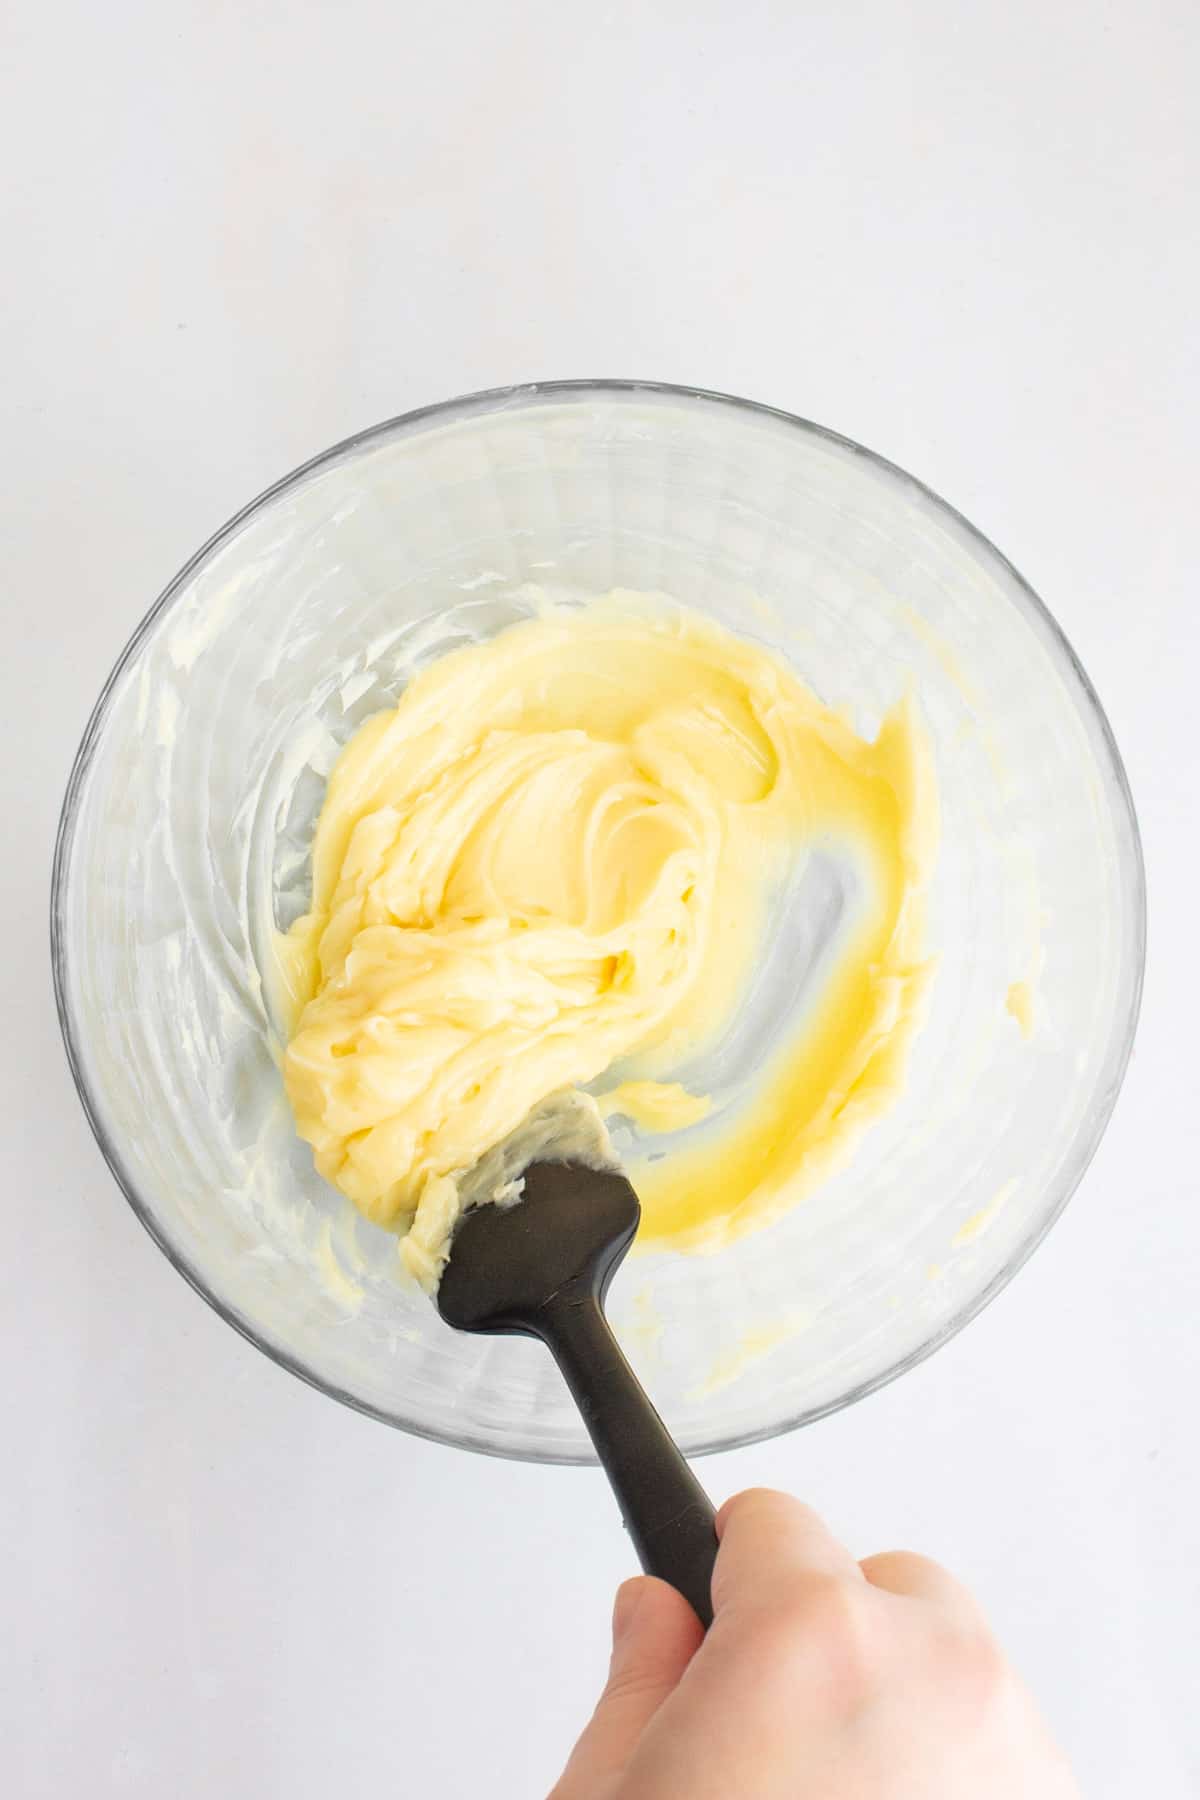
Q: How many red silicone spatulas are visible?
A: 0